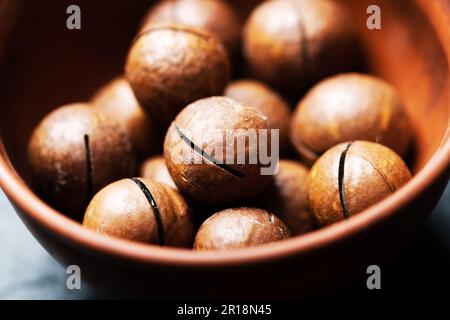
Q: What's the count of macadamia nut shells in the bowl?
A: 13